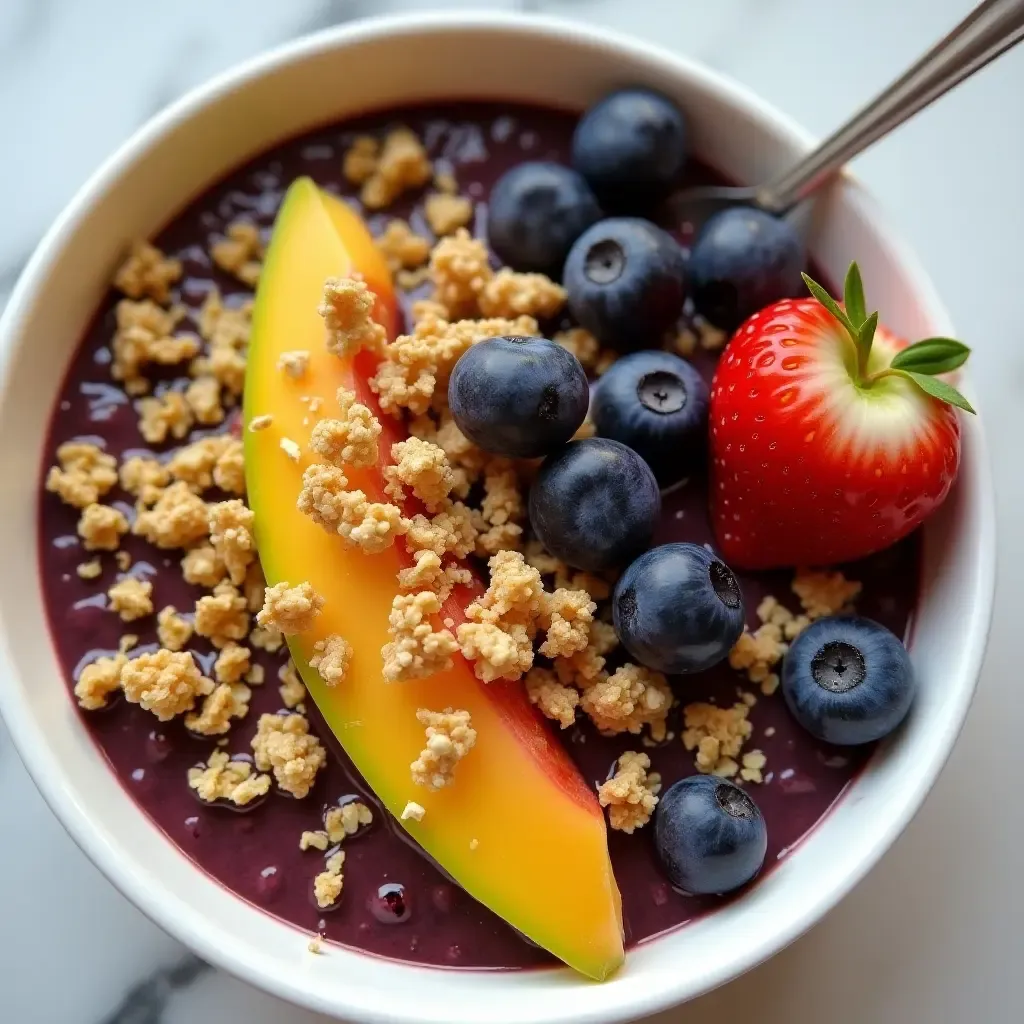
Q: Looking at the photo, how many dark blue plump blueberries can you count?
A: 10